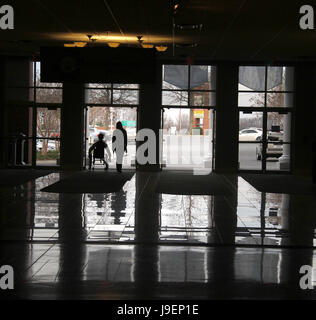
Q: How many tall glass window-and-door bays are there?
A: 4